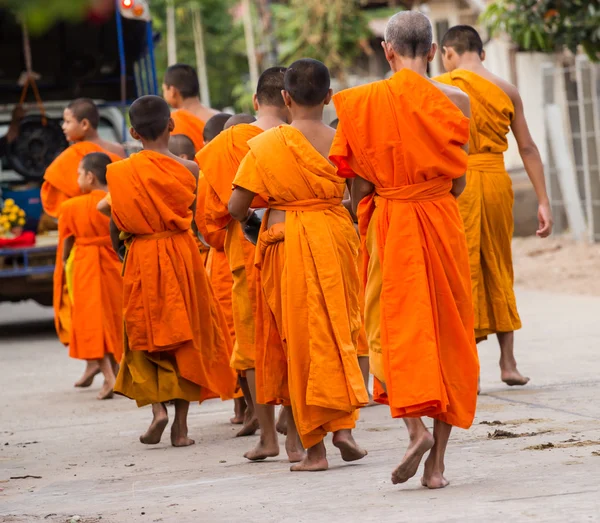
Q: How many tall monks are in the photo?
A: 2